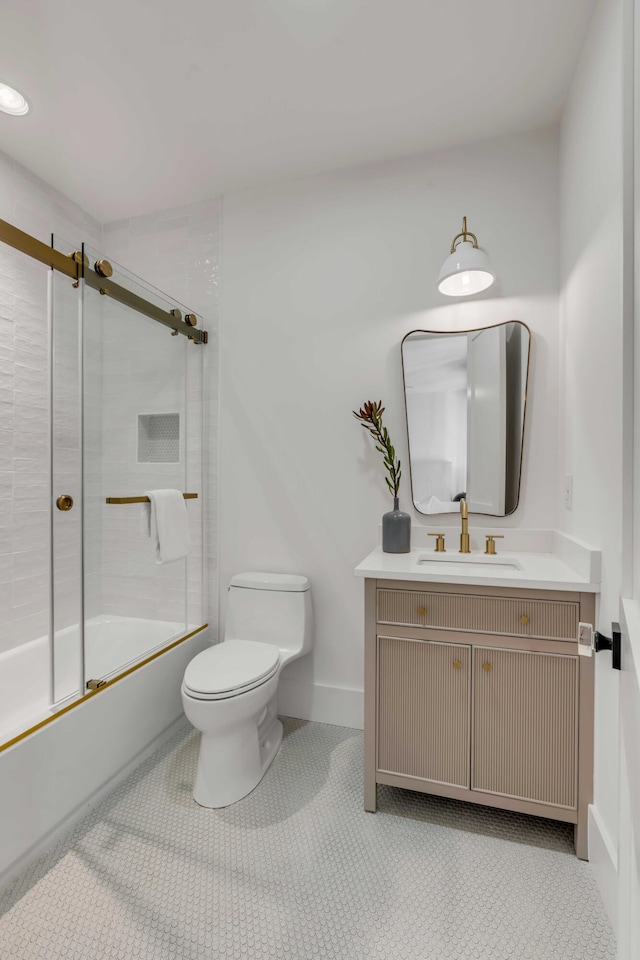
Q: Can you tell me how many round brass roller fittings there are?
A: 4